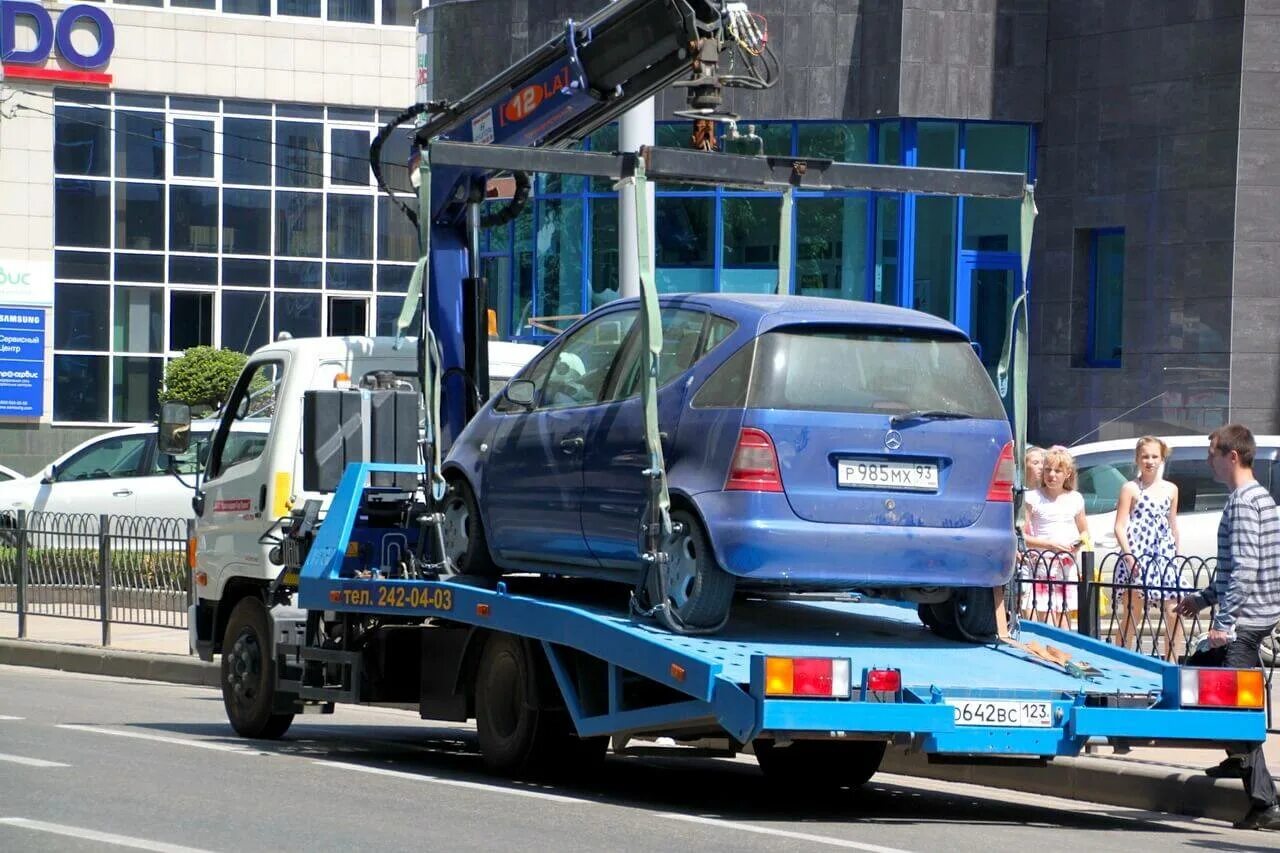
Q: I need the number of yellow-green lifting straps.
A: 4